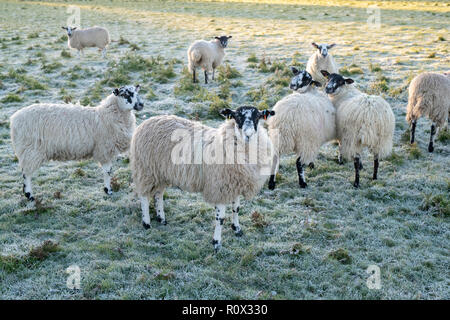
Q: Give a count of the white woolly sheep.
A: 8